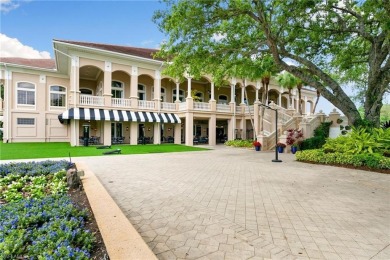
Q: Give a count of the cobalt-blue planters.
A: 3